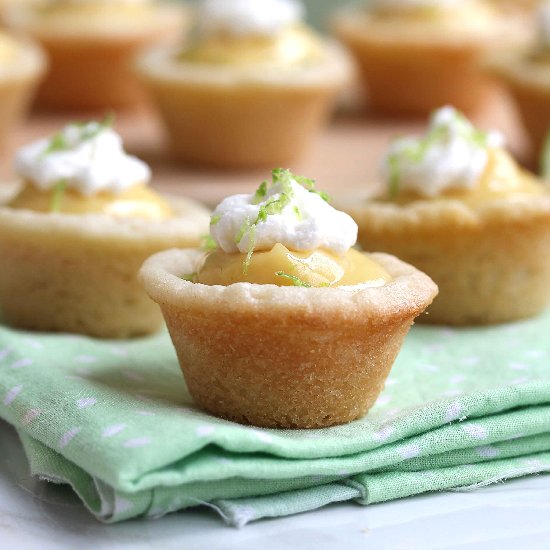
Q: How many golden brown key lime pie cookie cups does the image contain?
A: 8